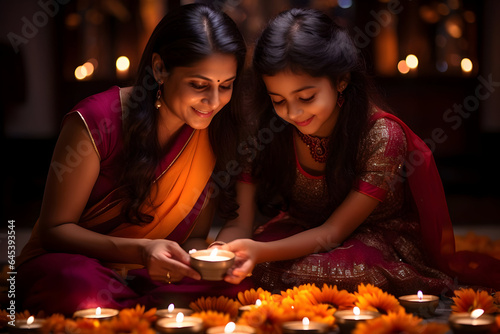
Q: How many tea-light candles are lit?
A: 11